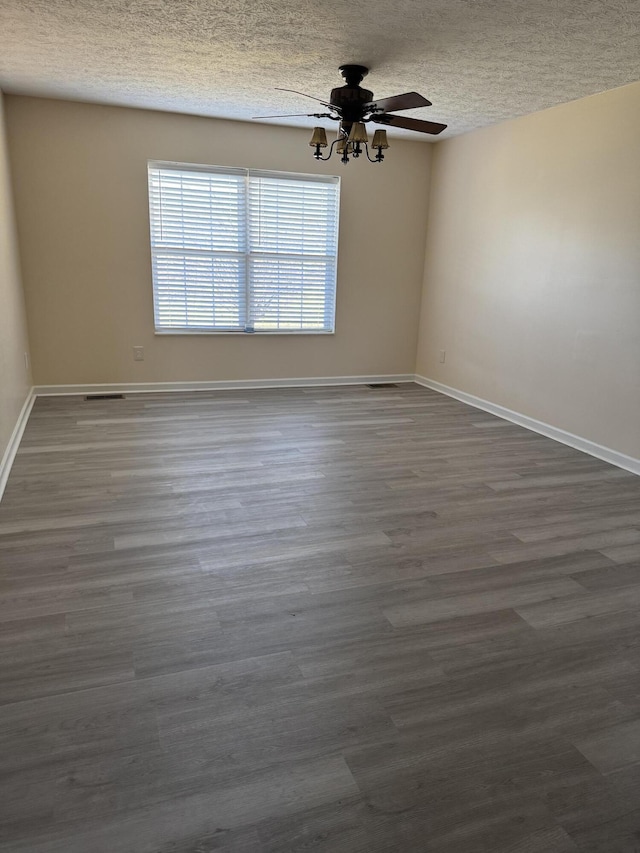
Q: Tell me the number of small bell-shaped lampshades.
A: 4